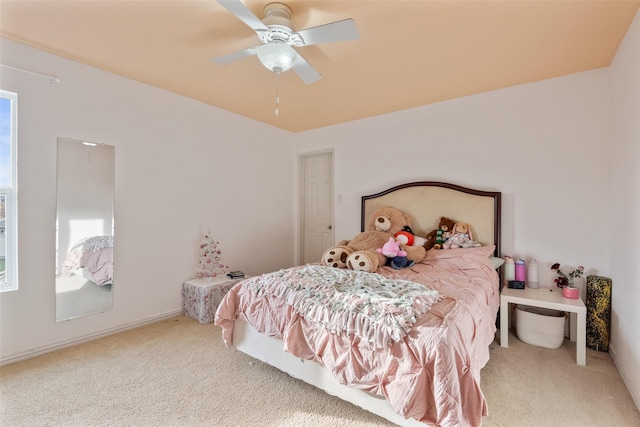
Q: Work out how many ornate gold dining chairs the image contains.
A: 0